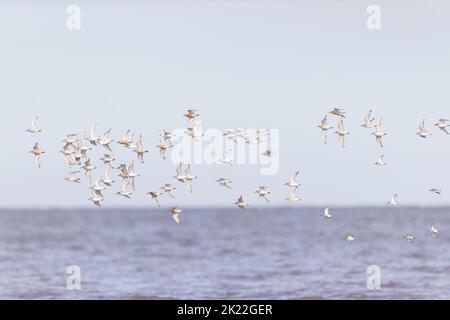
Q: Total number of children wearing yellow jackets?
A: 0